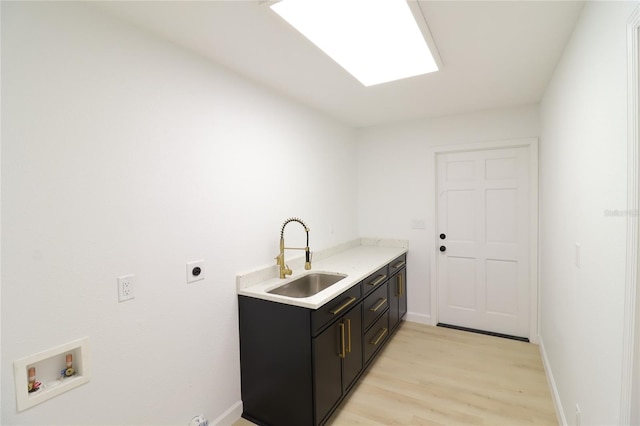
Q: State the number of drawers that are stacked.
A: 3